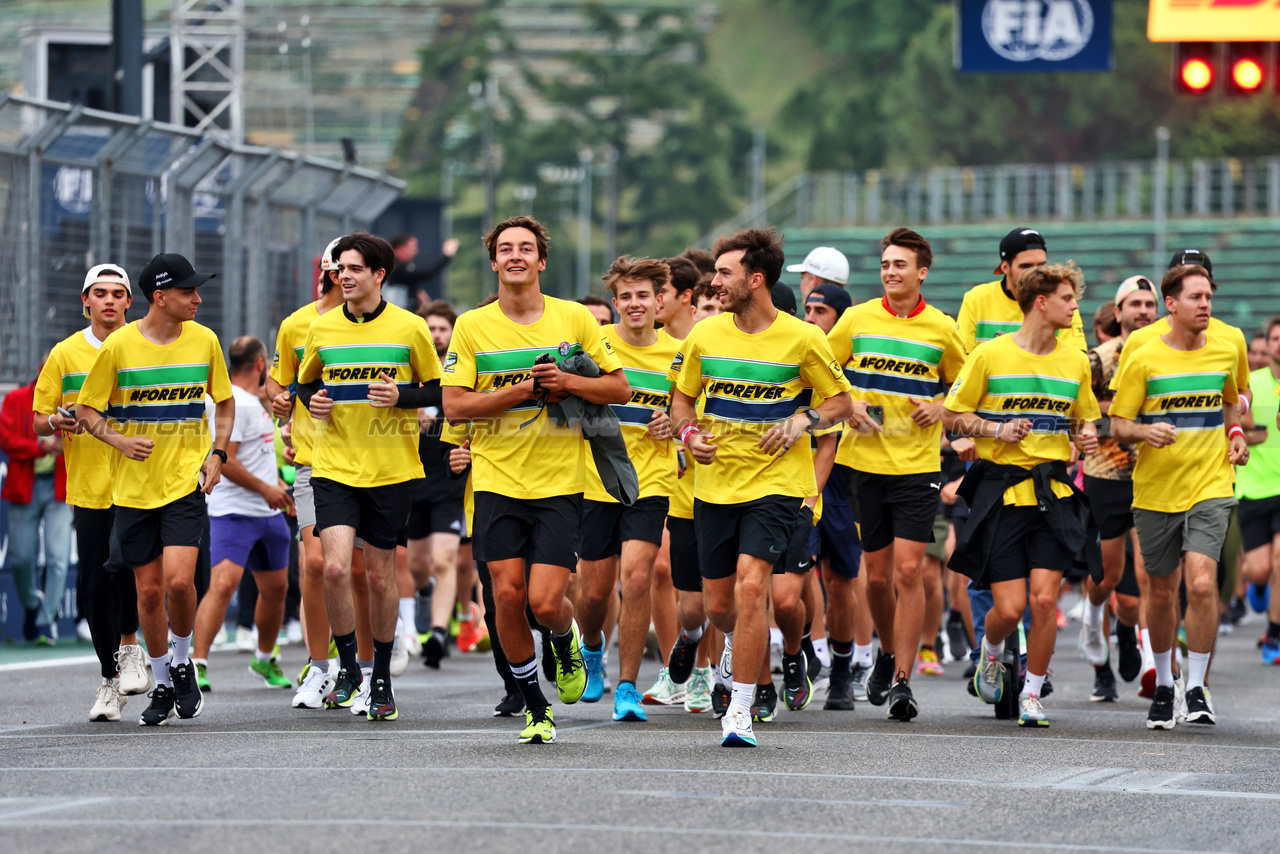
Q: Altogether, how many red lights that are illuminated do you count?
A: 2